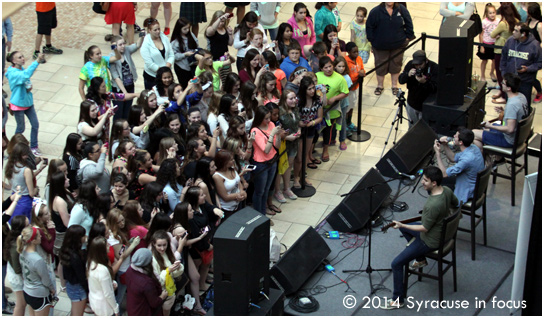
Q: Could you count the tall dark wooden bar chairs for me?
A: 3